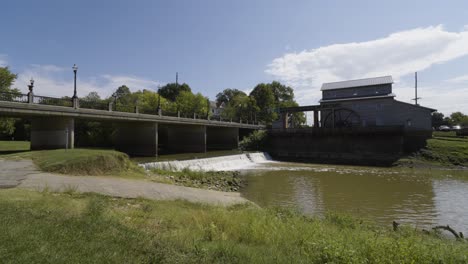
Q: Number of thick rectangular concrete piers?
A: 4